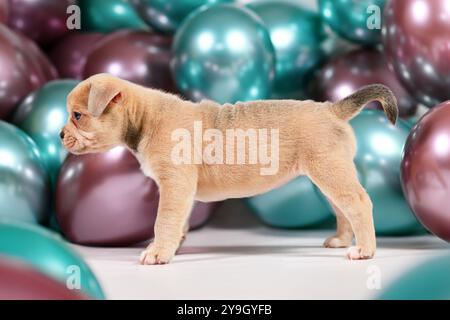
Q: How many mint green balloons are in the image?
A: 11